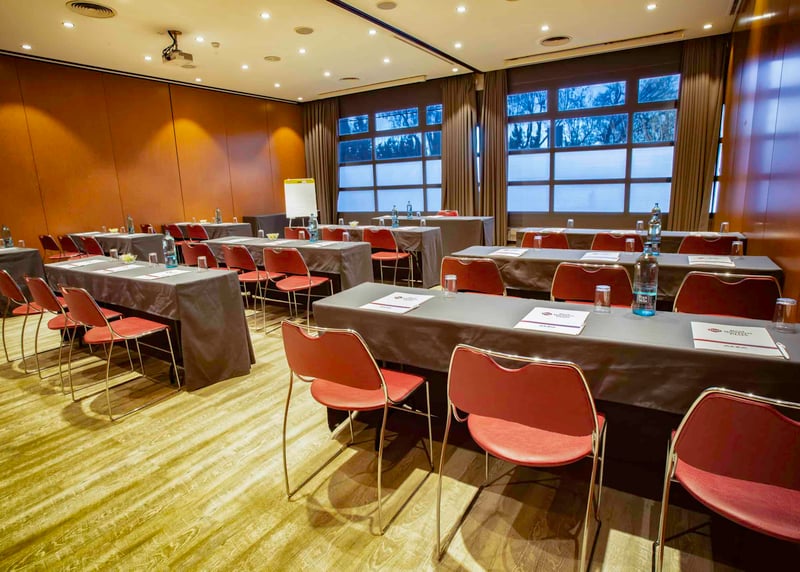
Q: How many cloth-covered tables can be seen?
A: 11